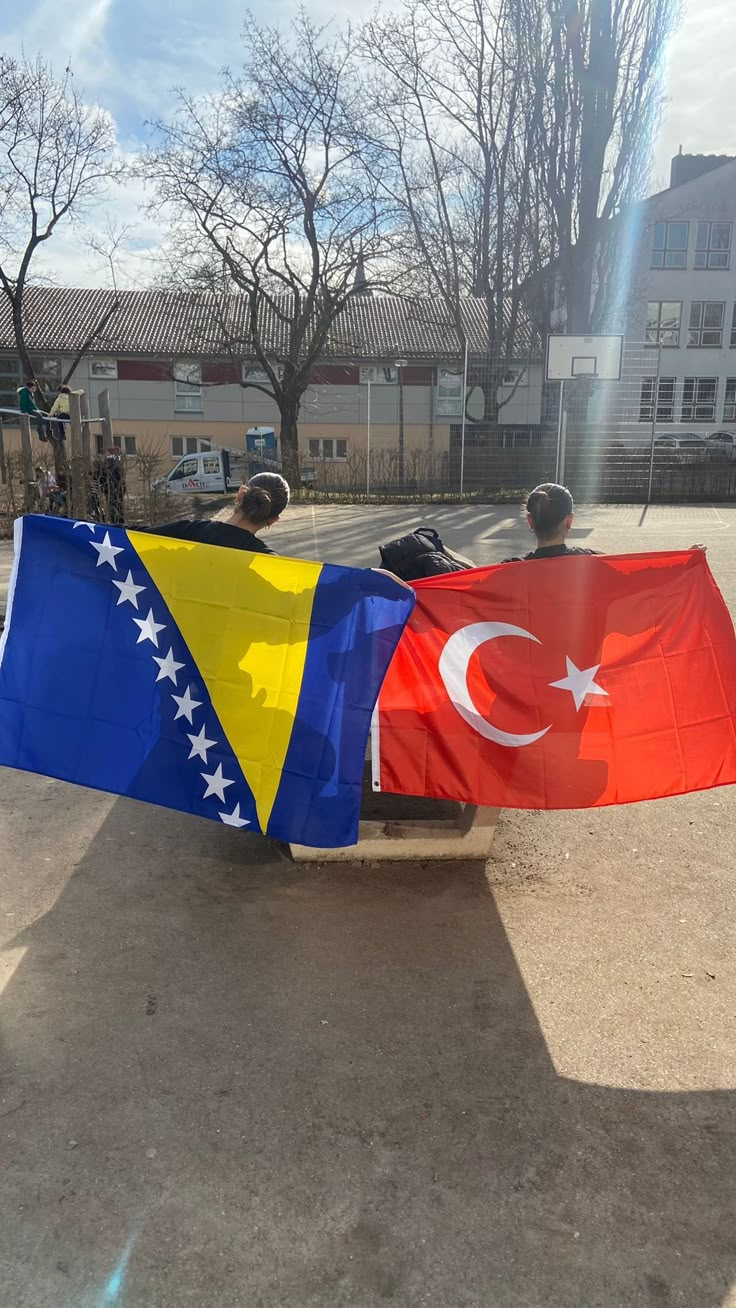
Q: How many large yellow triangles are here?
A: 1